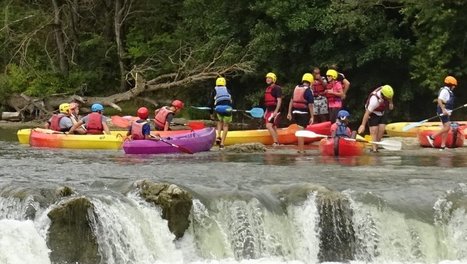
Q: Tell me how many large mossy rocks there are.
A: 2